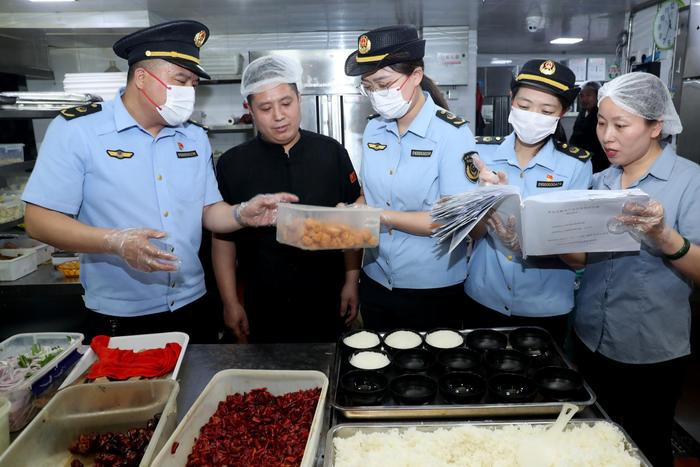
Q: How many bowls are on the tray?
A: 14